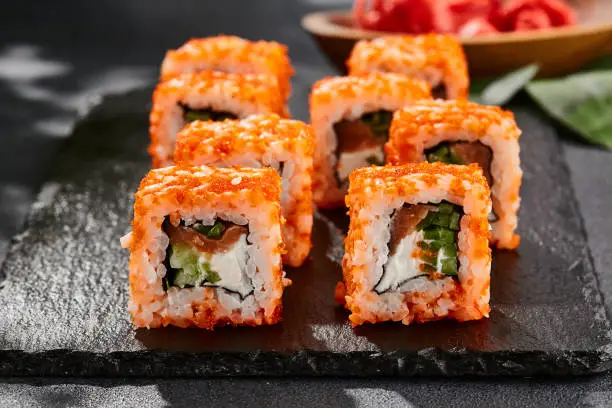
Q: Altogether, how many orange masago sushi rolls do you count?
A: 8